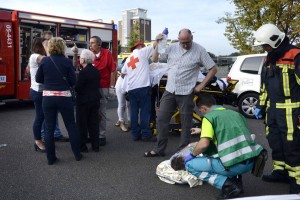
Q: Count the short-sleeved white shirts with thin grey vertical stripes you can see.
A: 1